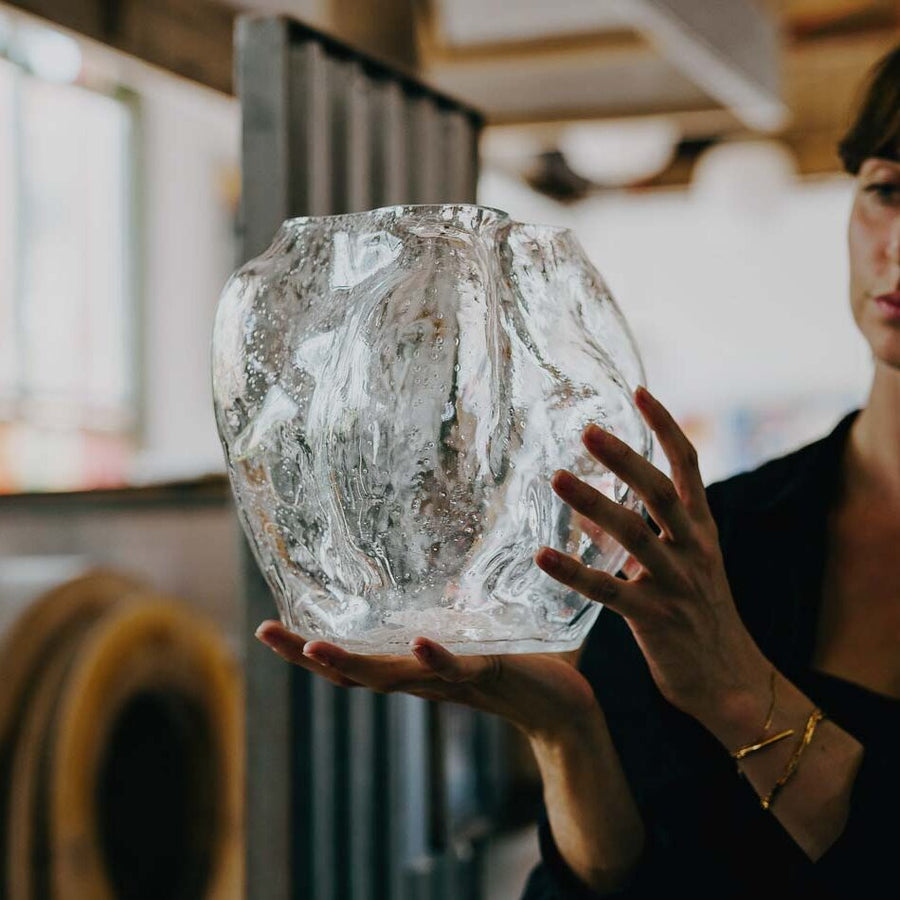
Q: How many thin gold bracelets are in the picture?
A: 2